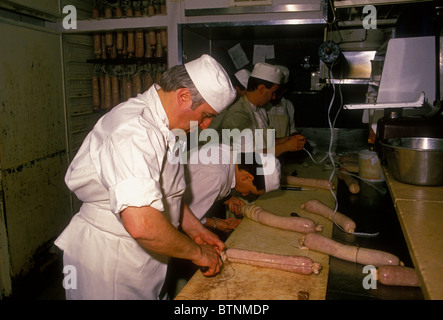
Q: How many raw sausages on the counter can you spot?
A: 7